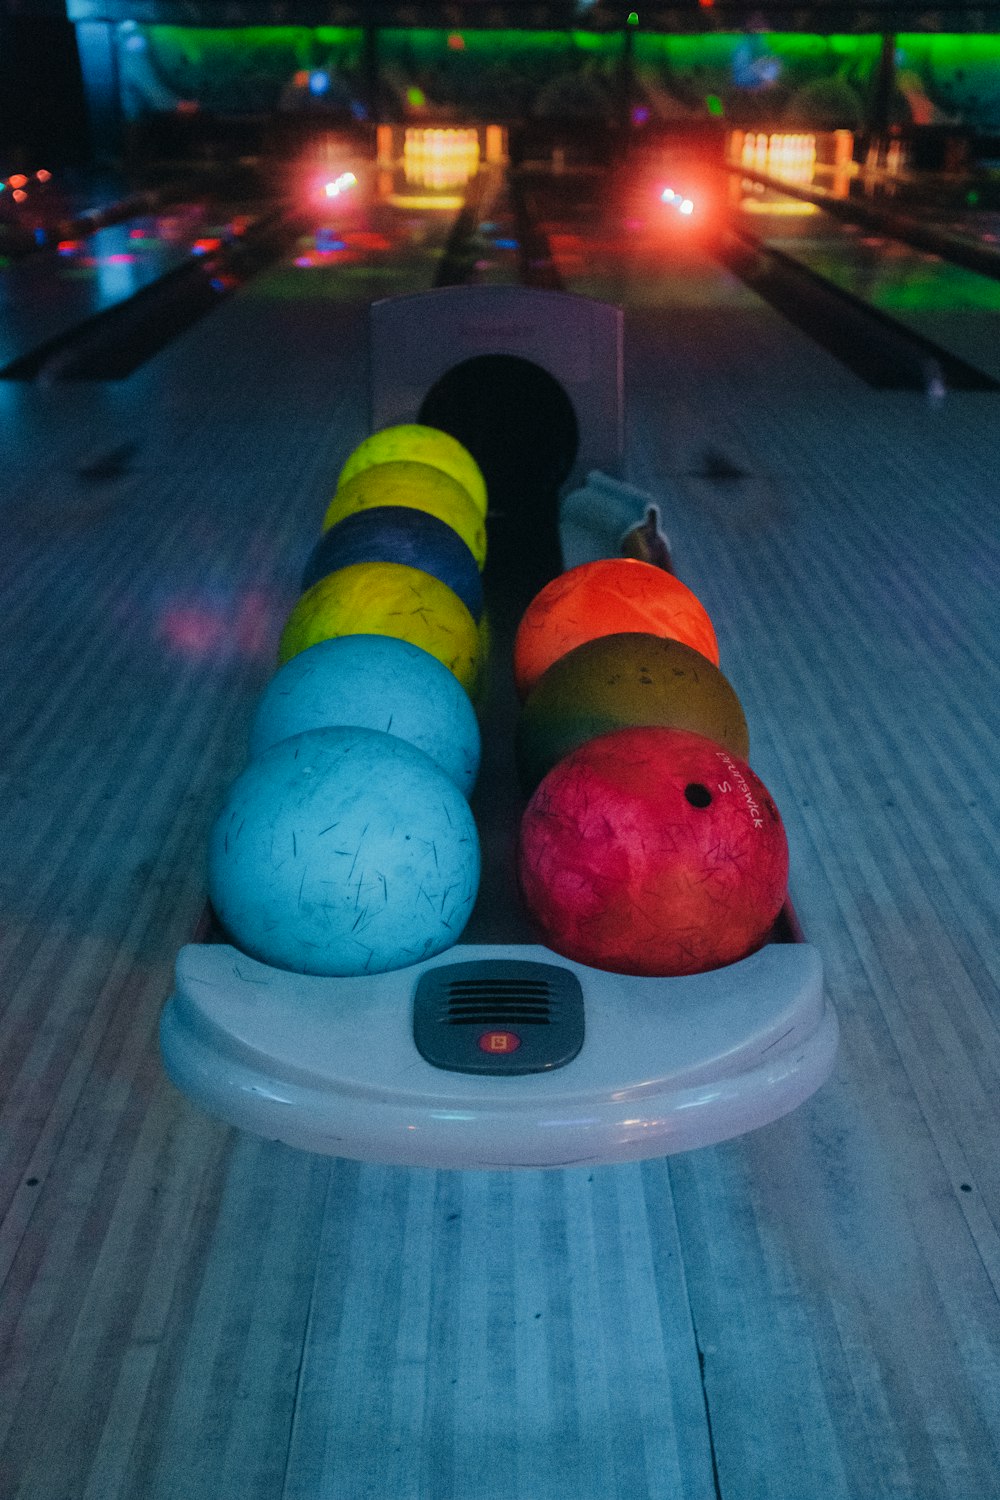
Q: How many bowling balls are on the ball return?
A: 9